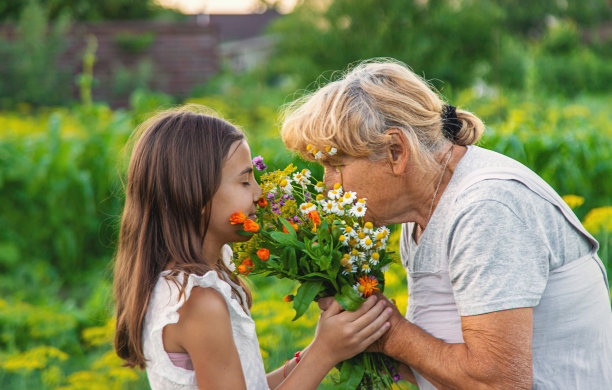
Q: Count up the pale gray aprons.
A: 1